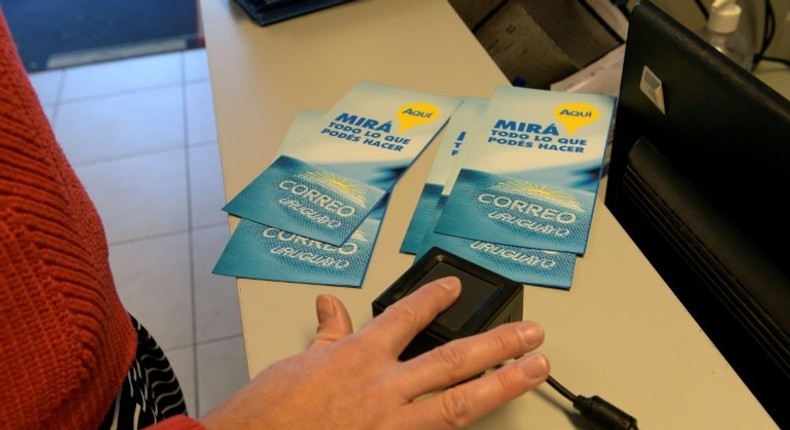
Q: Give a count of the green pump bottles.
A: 0